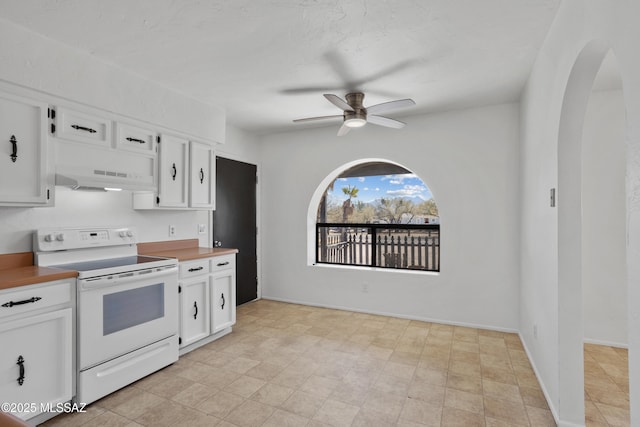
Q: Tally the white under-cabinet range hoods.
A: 1